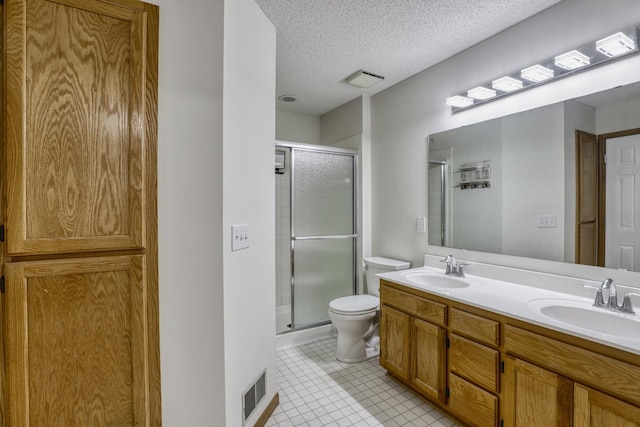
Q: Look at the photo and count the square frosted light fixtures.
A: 6